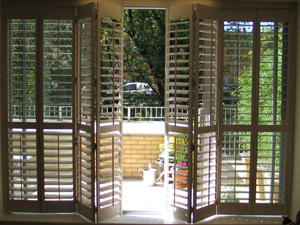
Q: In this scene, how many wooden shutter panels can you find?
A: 8